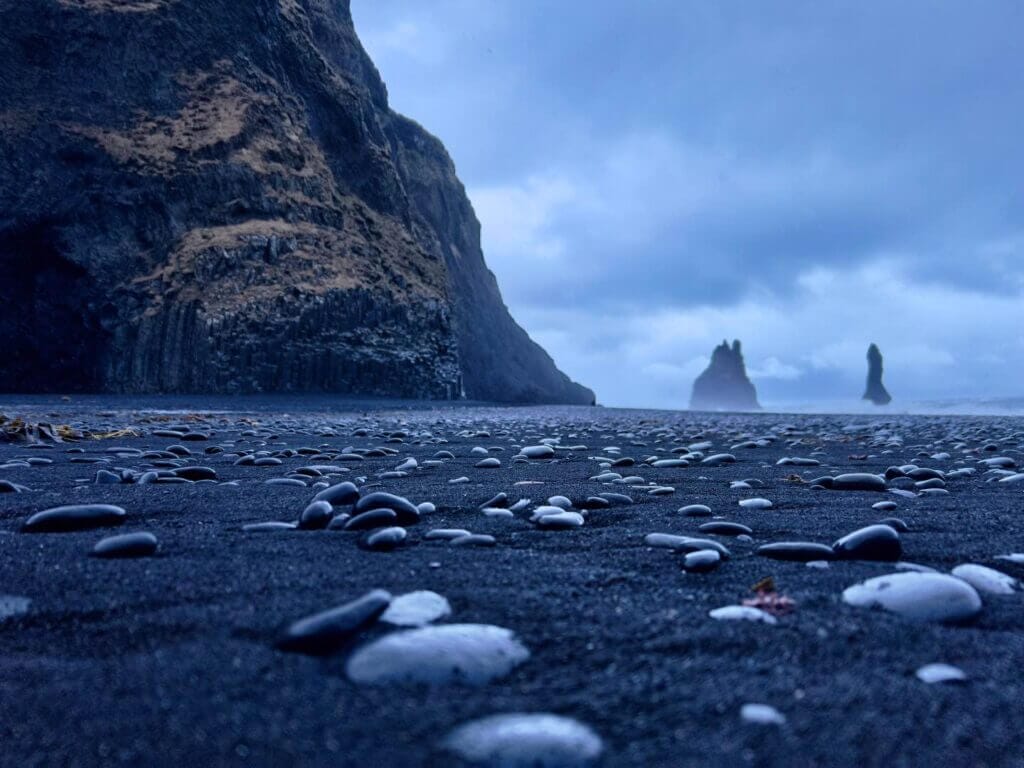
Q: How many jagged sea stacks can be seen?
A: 2